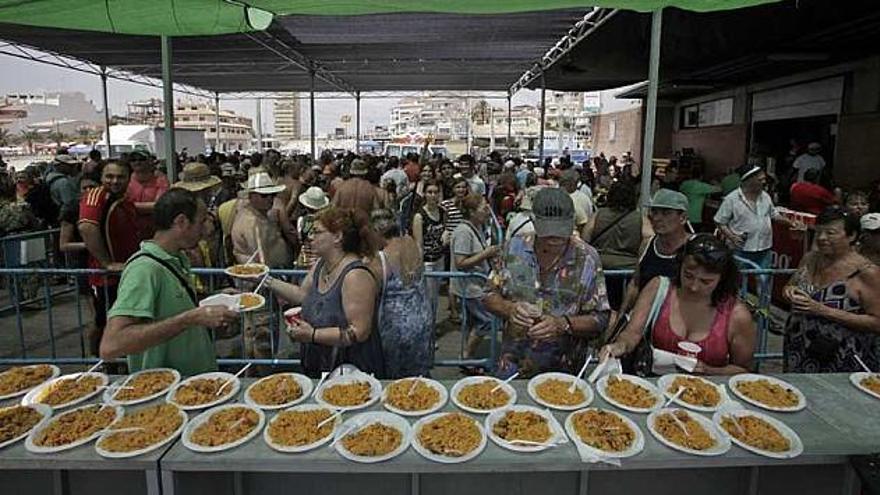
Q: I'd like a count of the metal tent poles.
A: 8